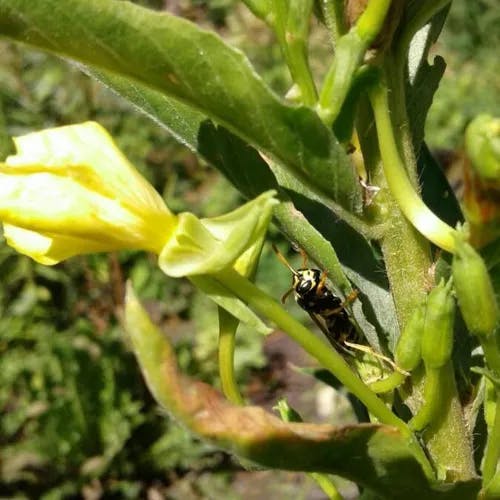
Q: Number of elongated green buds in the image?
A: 3